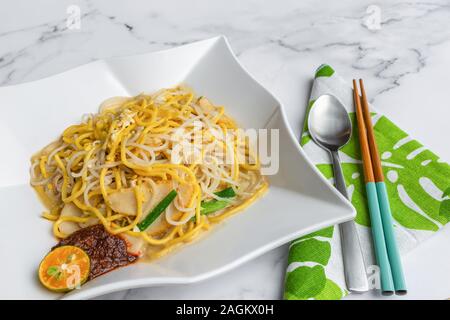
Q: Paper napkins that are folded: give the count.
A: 1